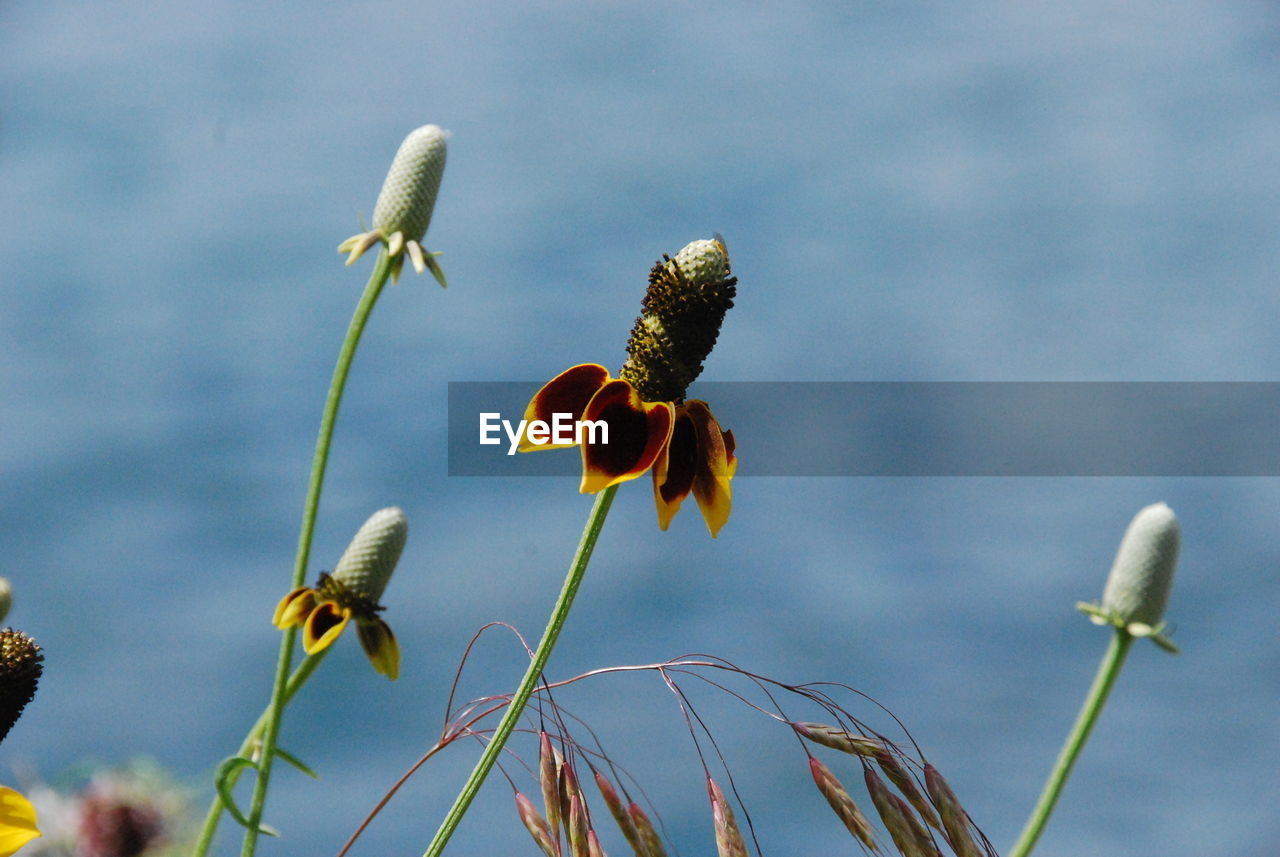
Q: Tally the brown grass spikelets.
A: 14